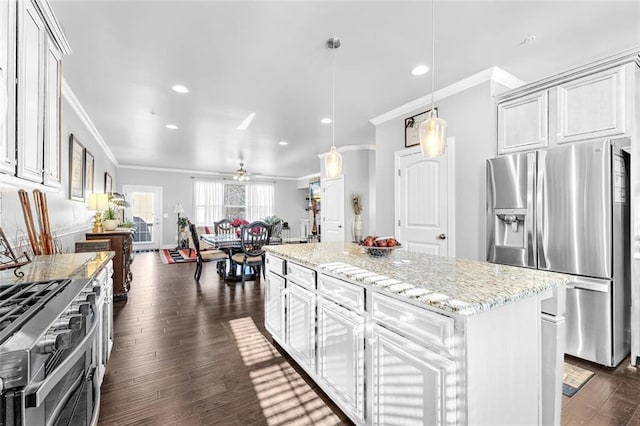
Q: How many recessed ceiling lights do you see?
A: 5